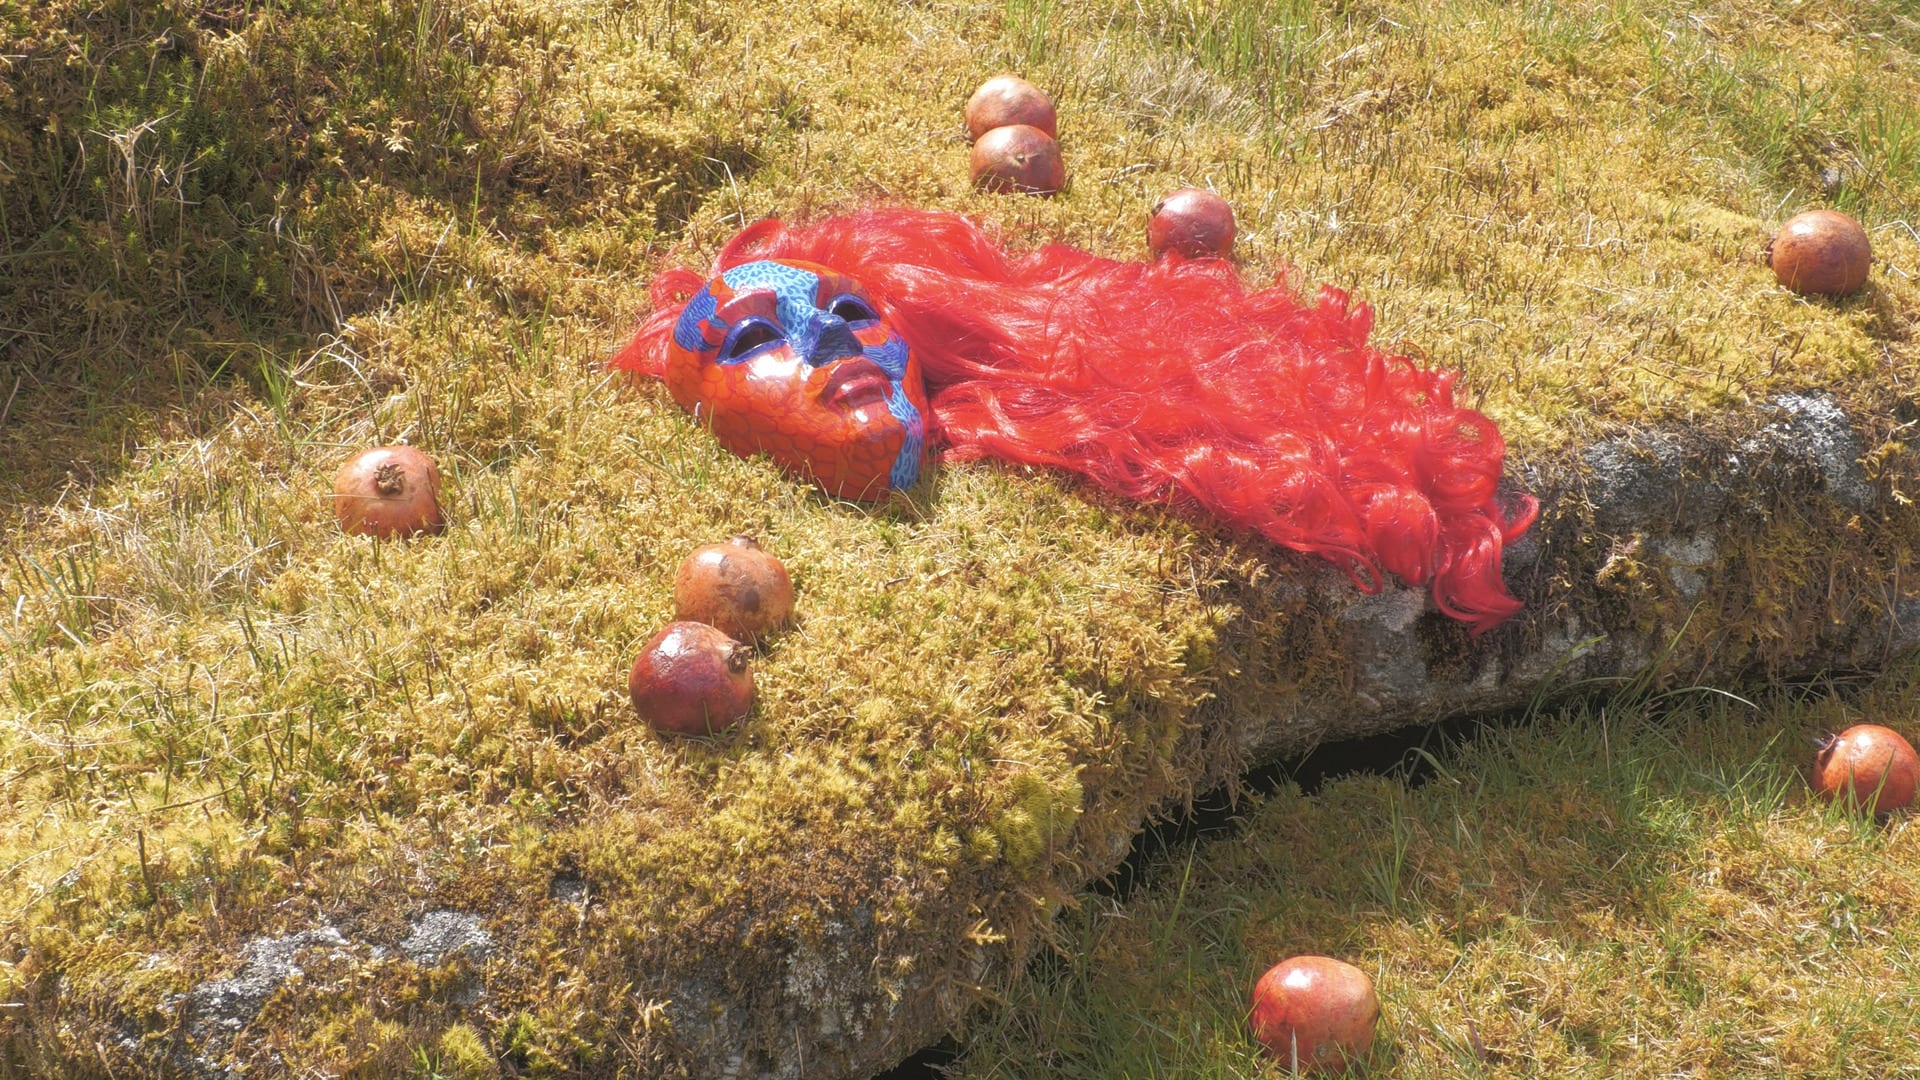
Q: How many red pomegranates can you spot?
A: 9